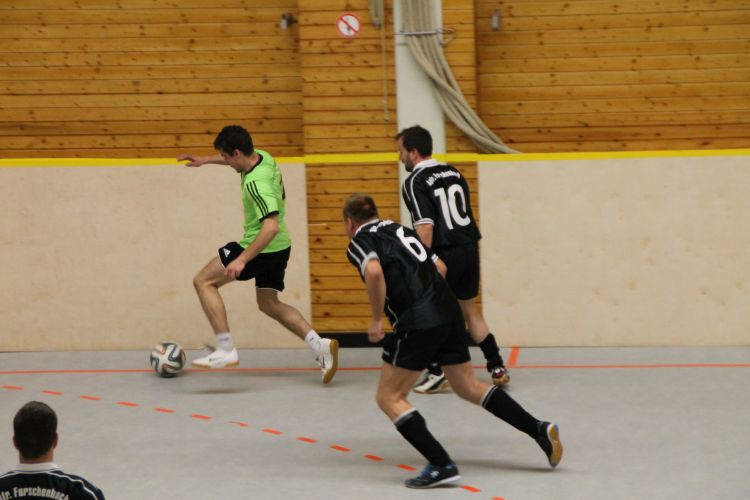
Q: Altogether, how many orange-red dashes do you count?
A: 14